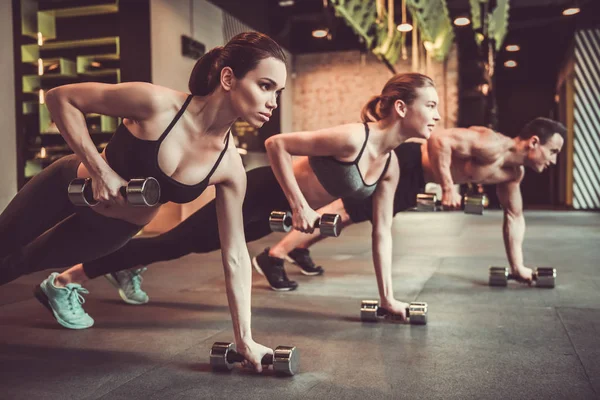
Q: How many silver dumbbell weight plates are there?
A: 12